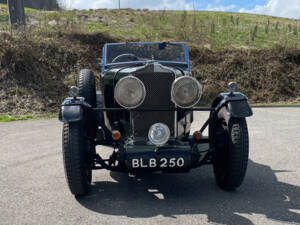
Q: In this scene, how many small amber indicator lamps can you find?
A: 2